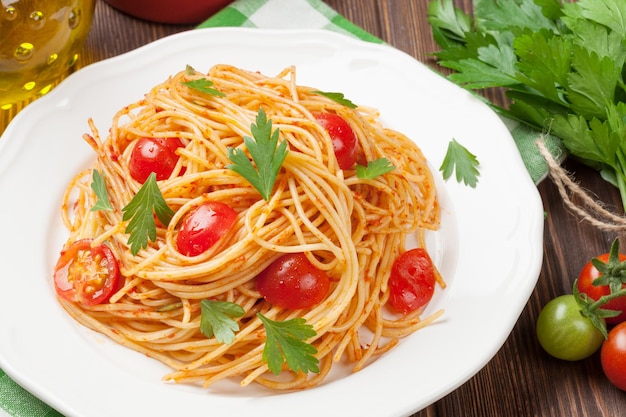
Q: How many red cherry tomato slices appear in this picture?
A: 6